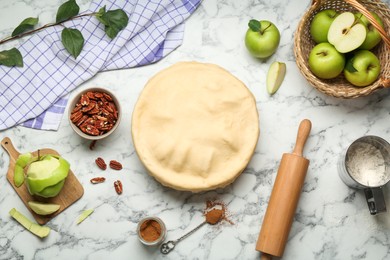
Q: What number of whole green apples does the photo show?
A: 5